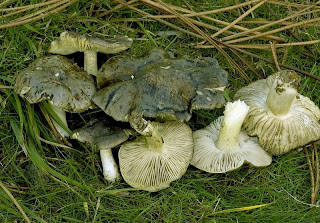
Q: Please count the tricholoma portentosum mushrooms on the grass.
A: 7